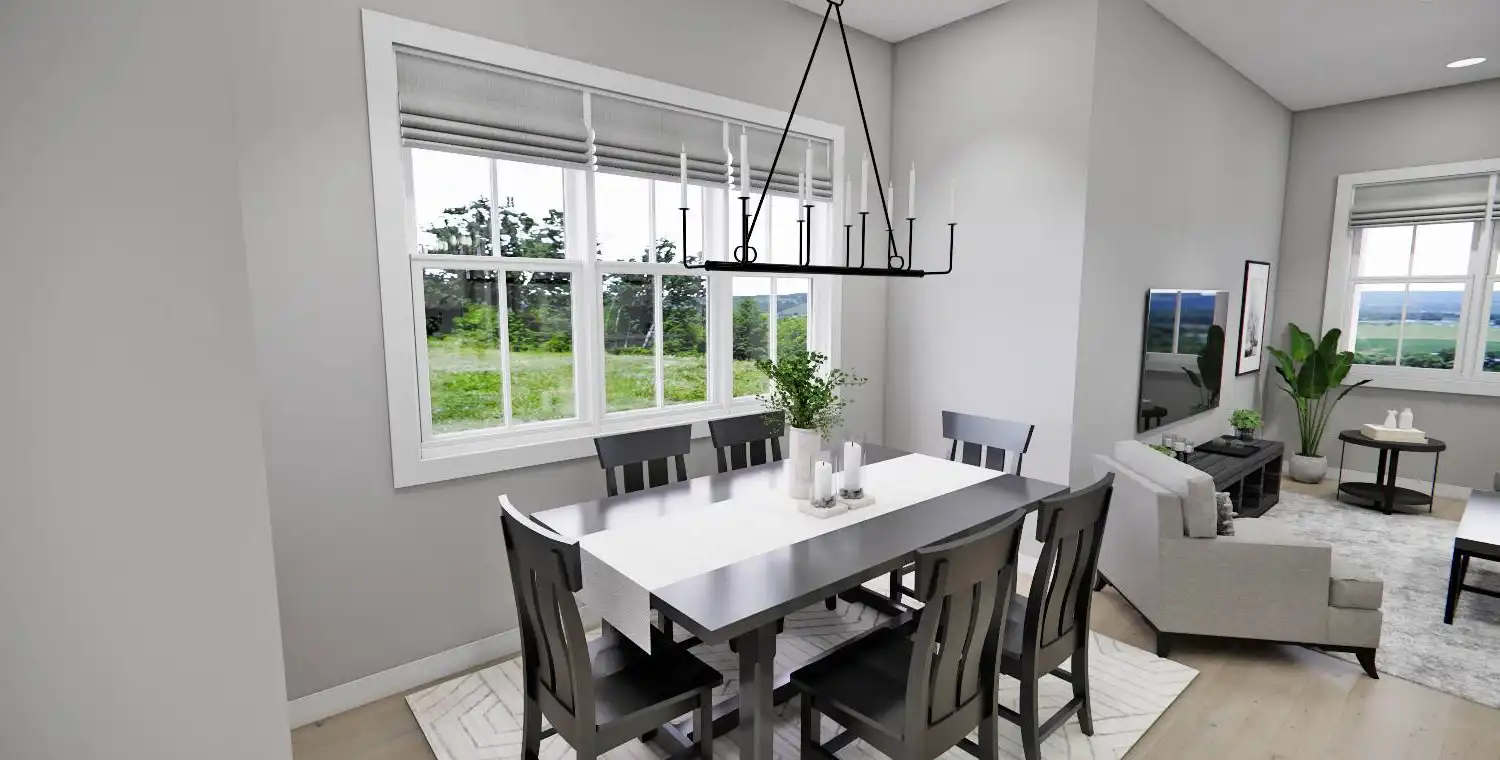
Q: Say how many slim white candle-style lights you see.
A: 10